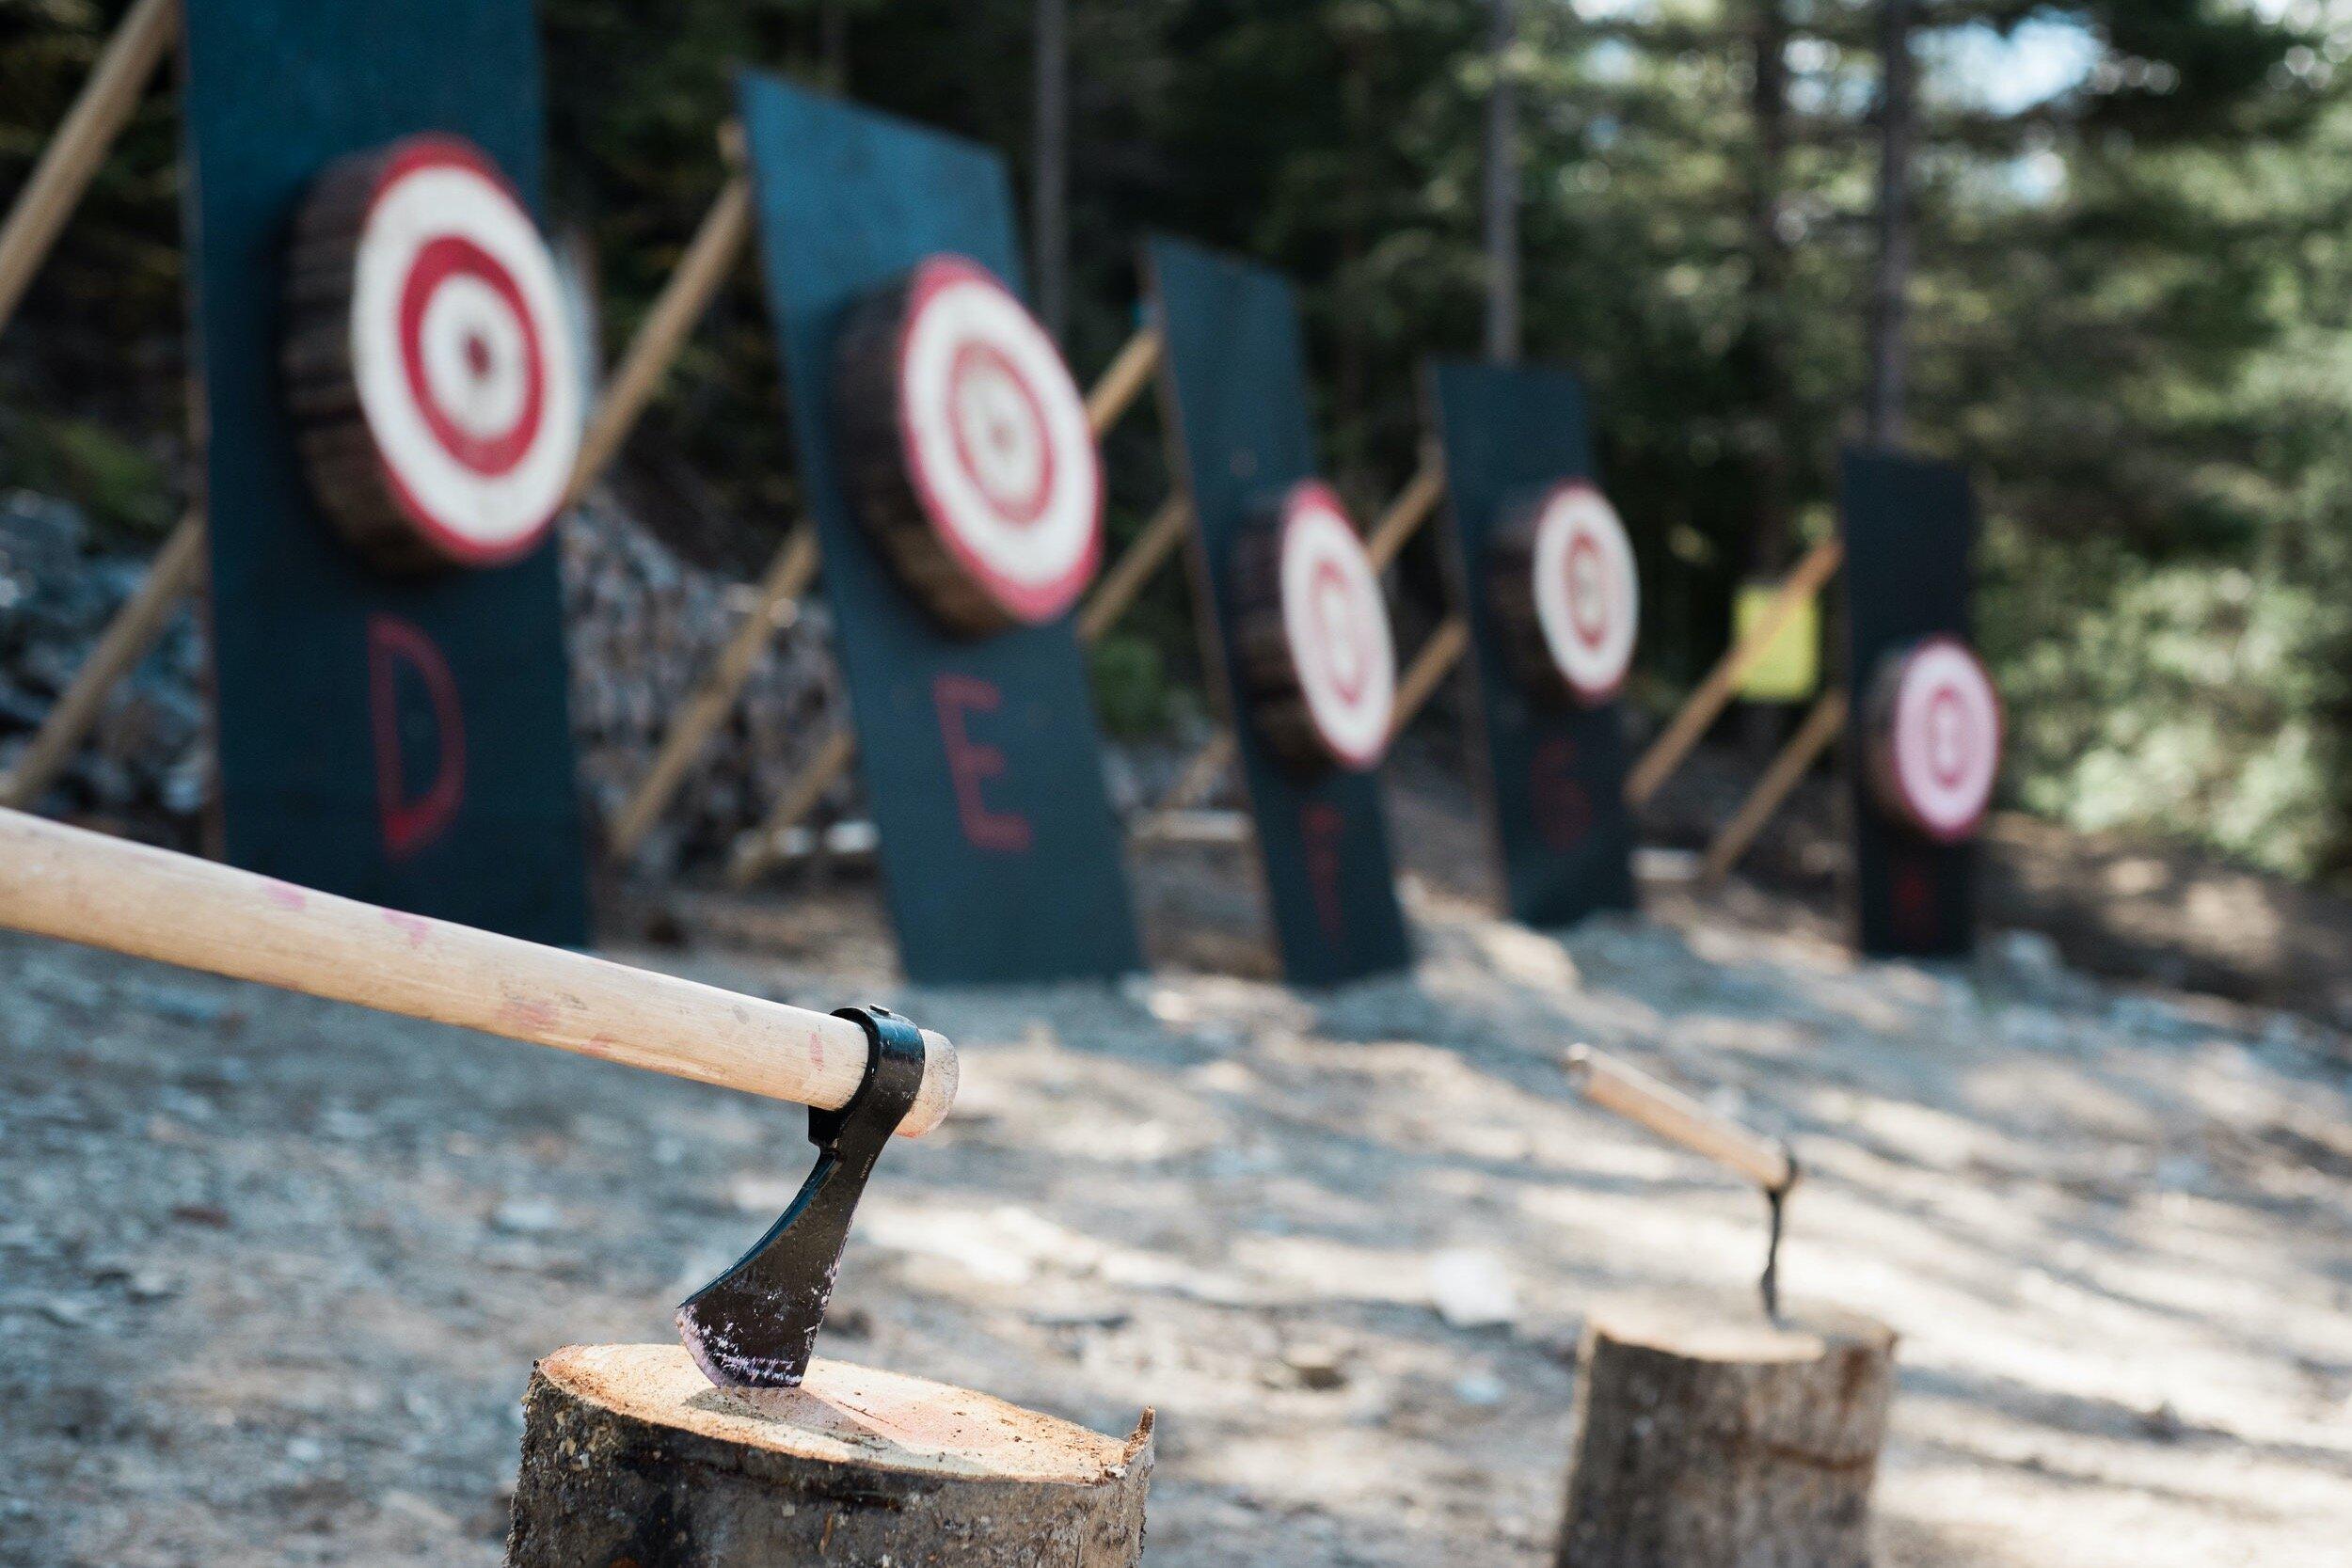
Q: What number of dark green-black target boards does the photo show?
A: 5